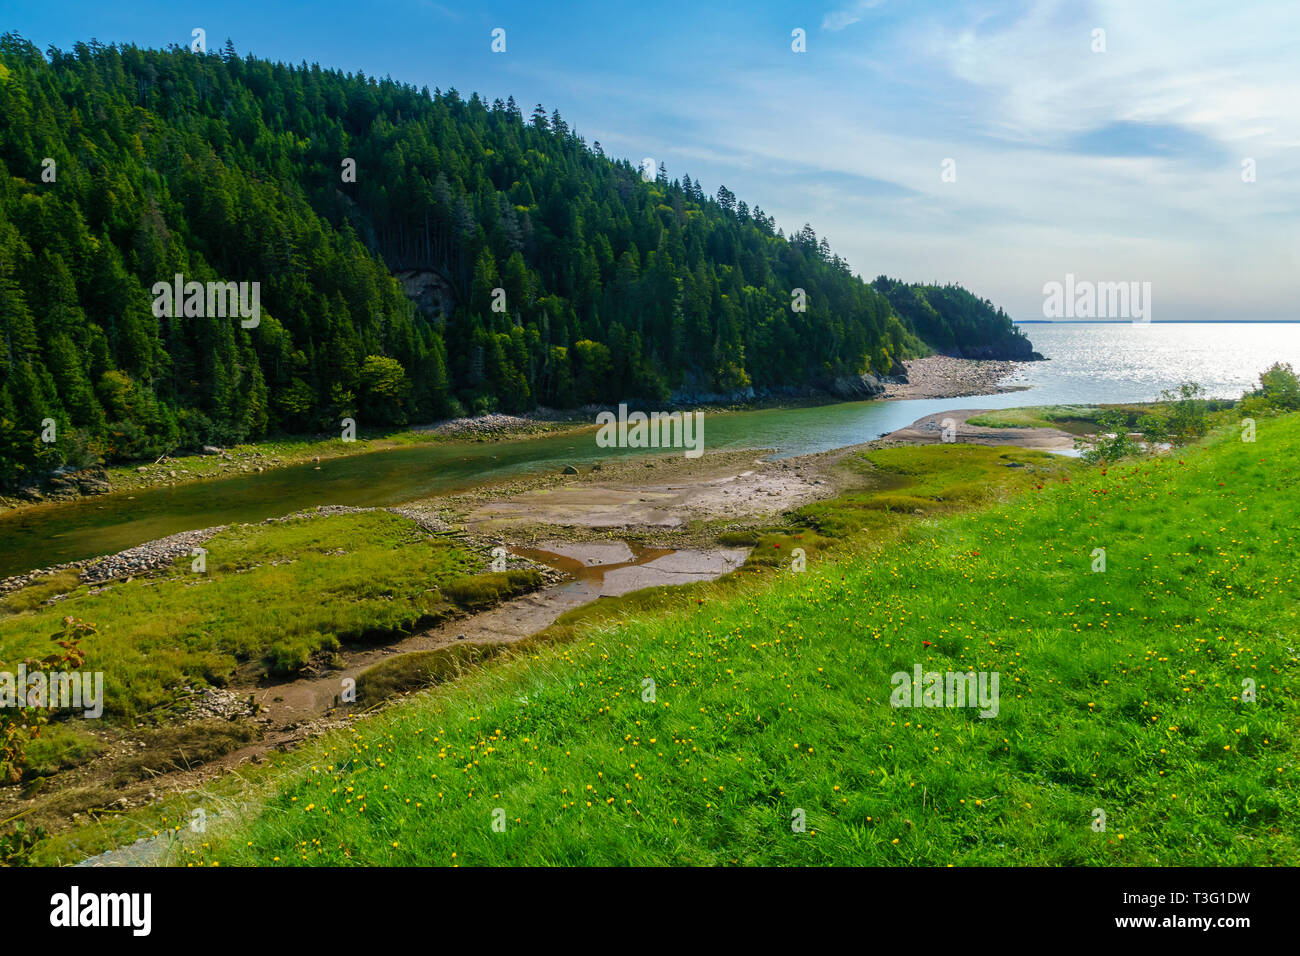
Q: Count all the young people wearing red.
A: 0